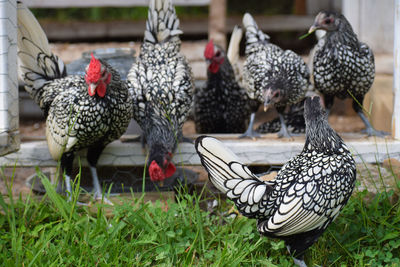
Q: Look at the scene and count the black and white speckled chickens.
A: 6